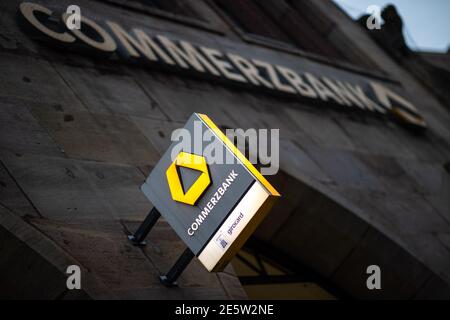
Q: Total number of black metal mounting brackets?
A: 2